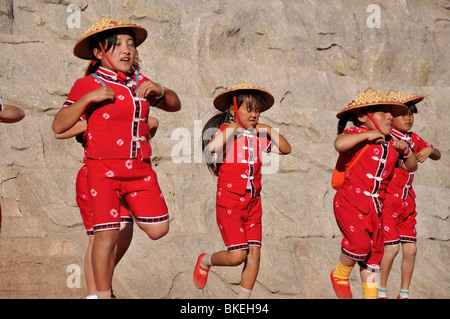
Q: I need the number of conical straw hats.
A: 4